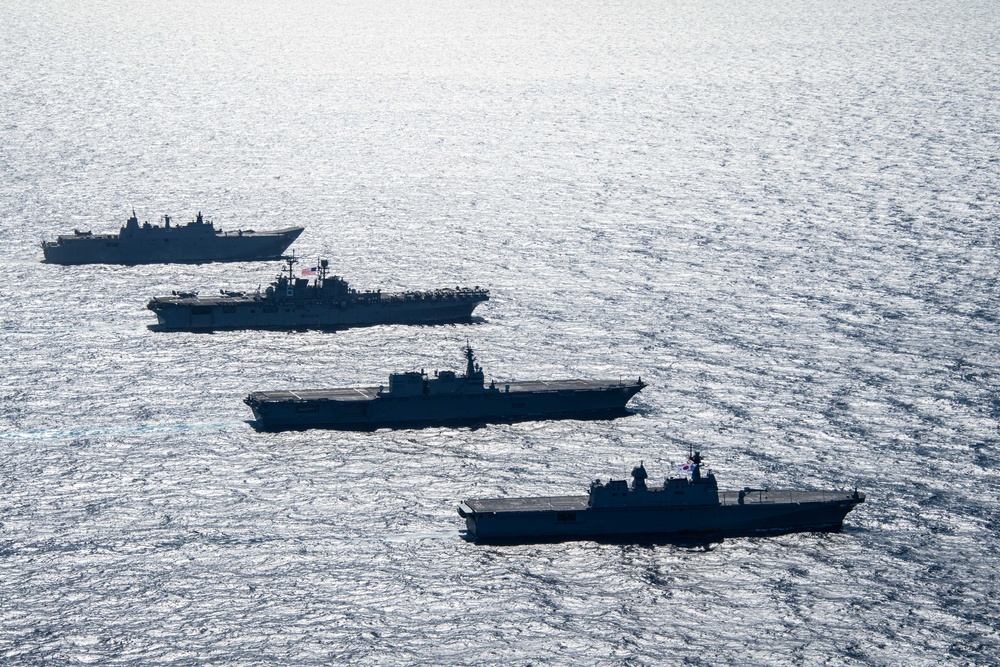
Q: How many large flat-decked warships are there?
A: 4